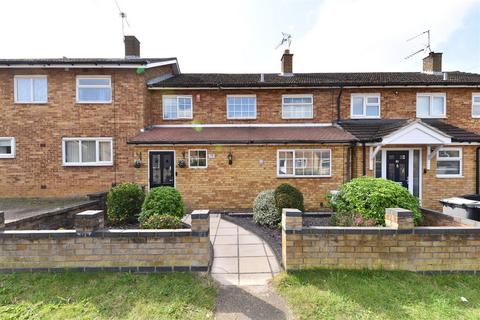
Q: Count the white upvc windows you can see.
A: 13